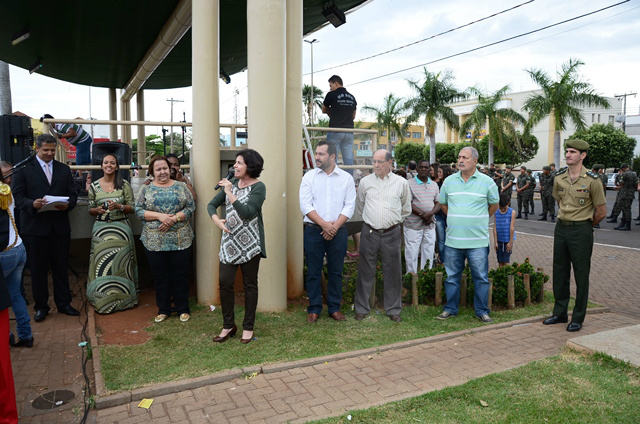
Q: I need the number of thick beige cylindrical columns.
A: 3